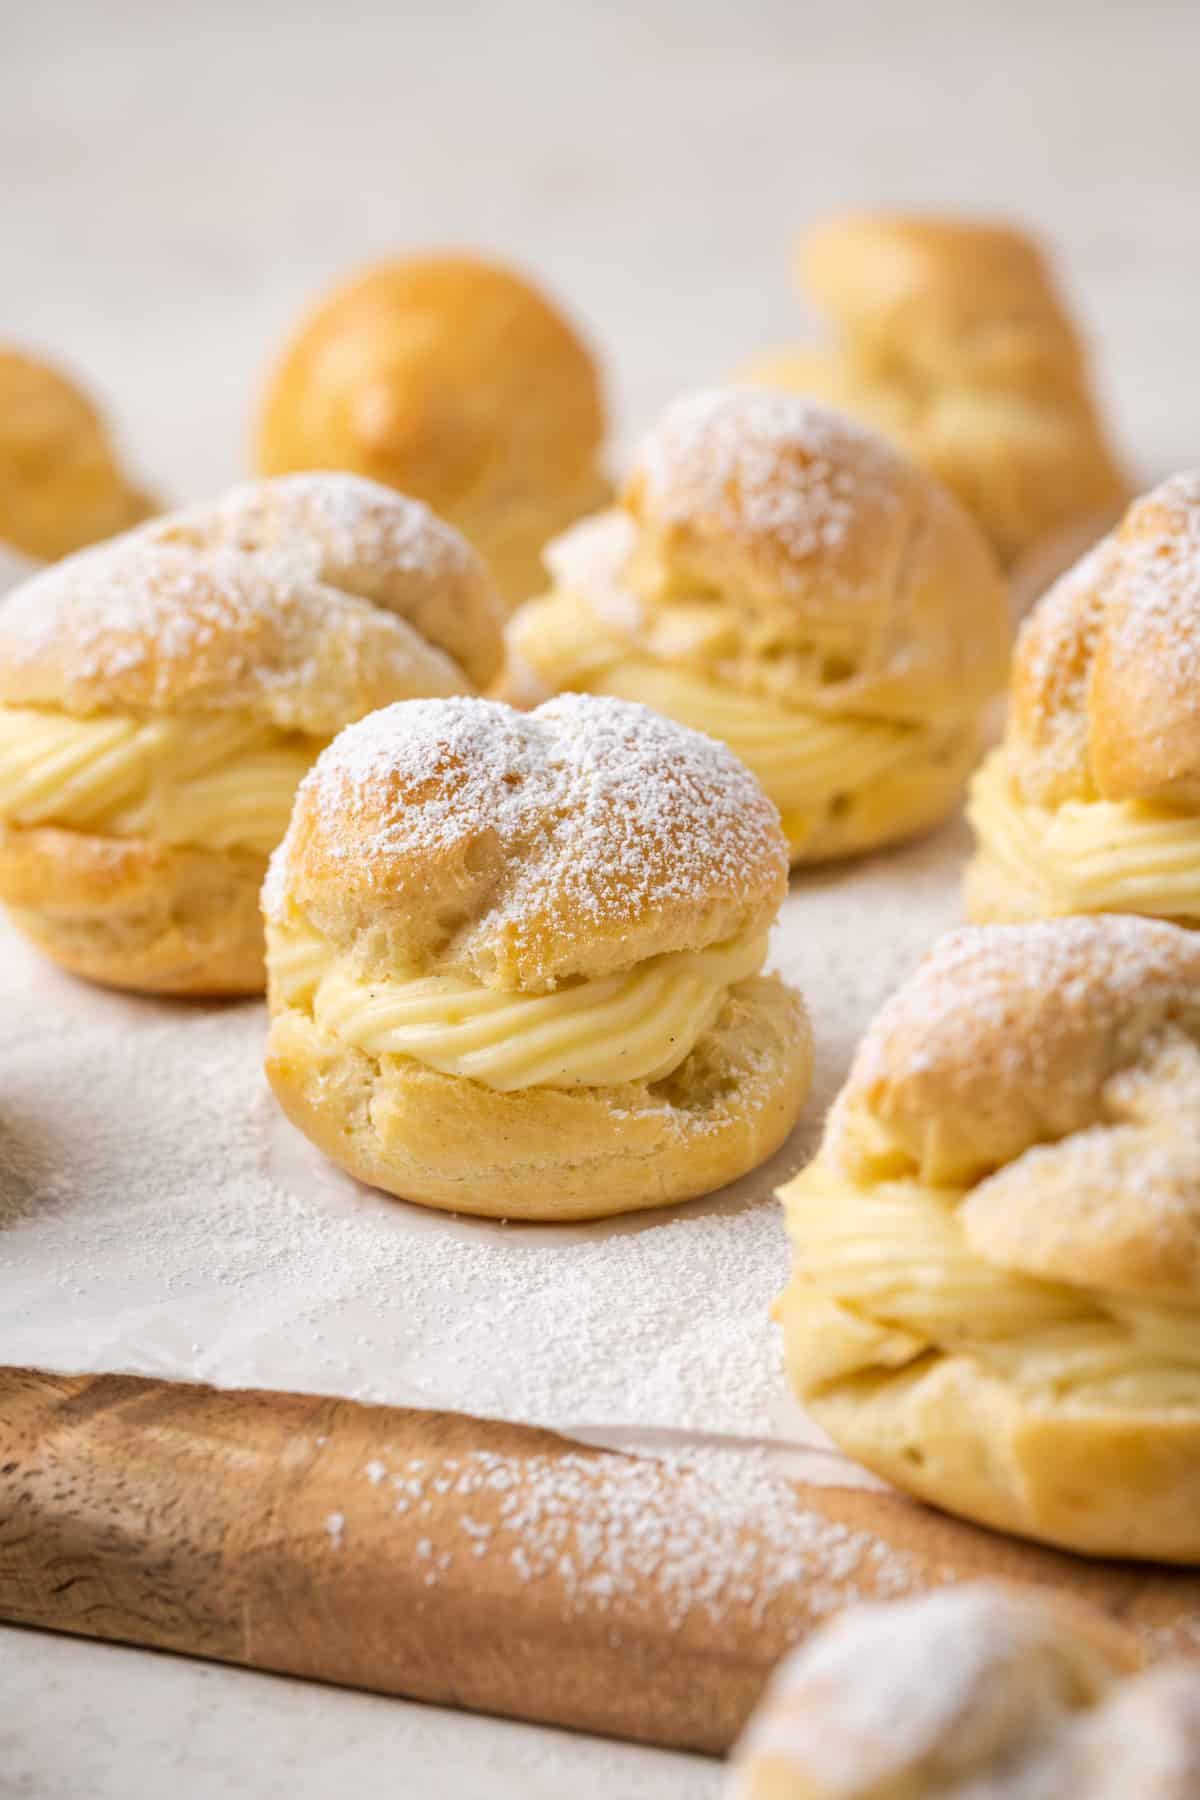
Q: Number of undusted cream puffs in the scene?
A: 3